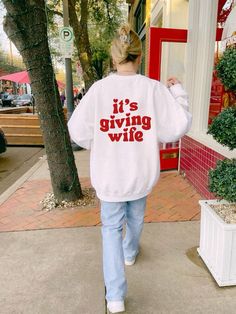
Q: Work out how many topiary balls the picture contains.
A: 3